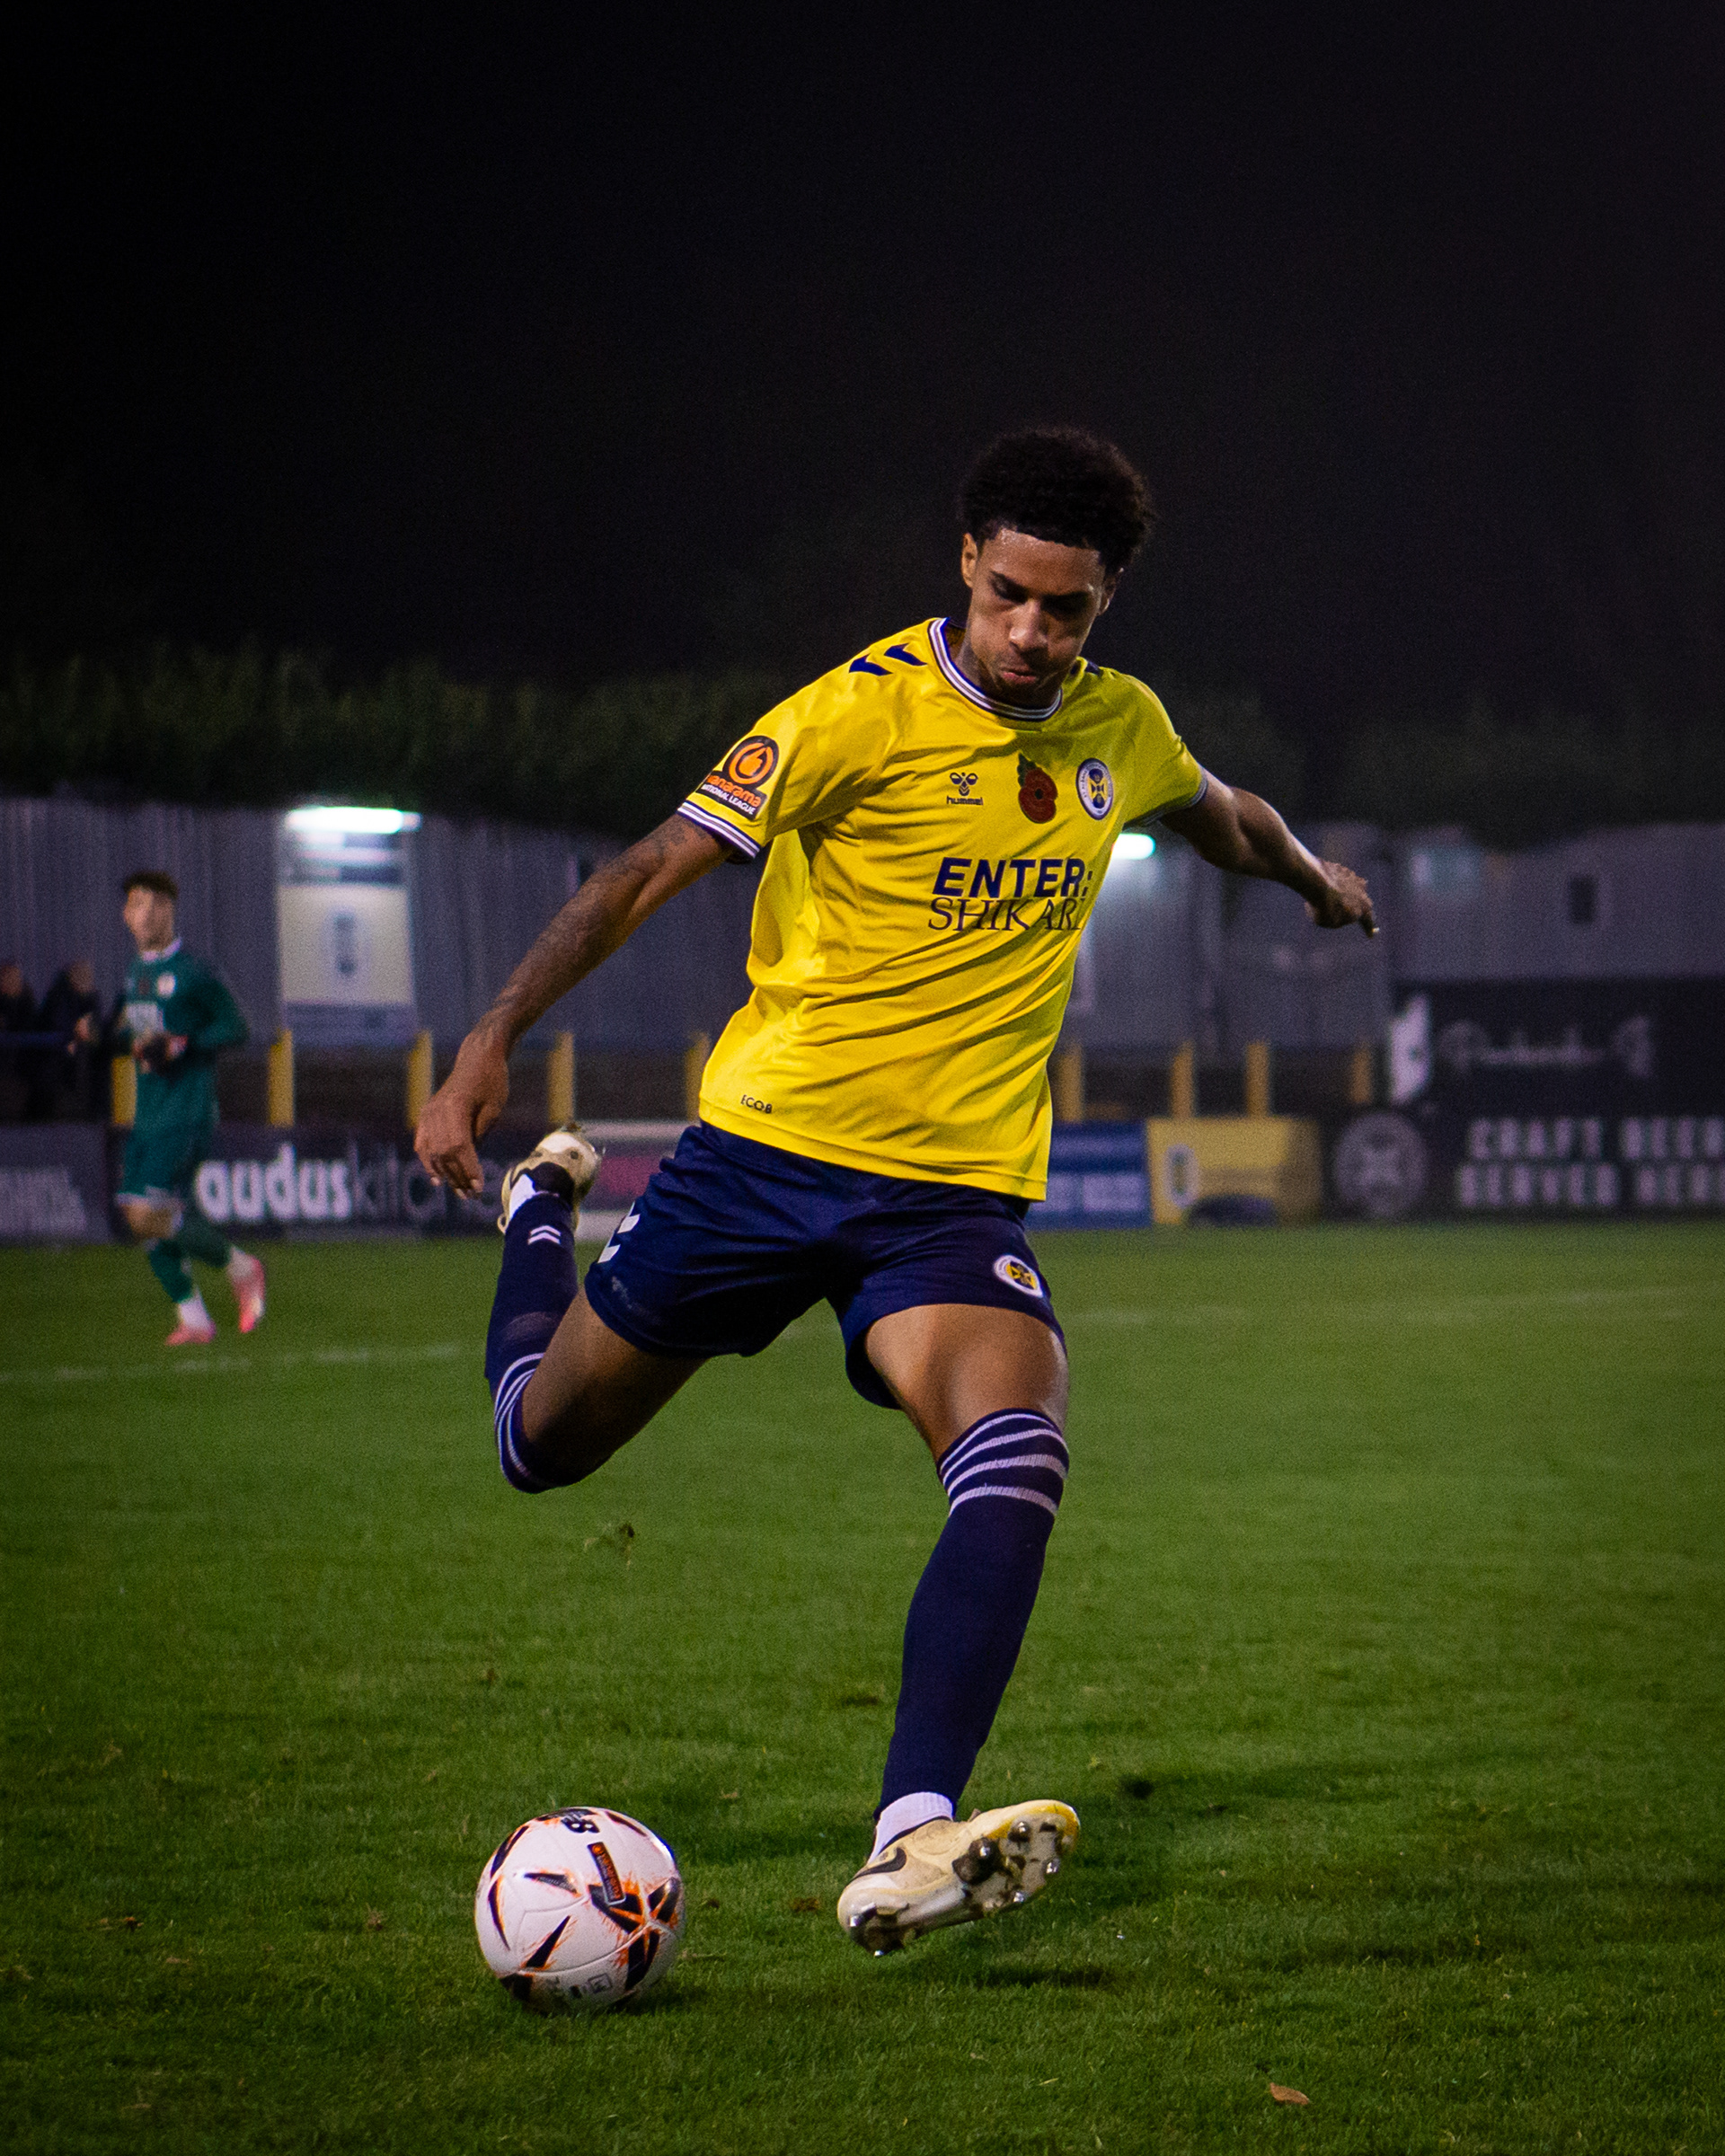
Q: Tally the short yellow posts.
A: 9